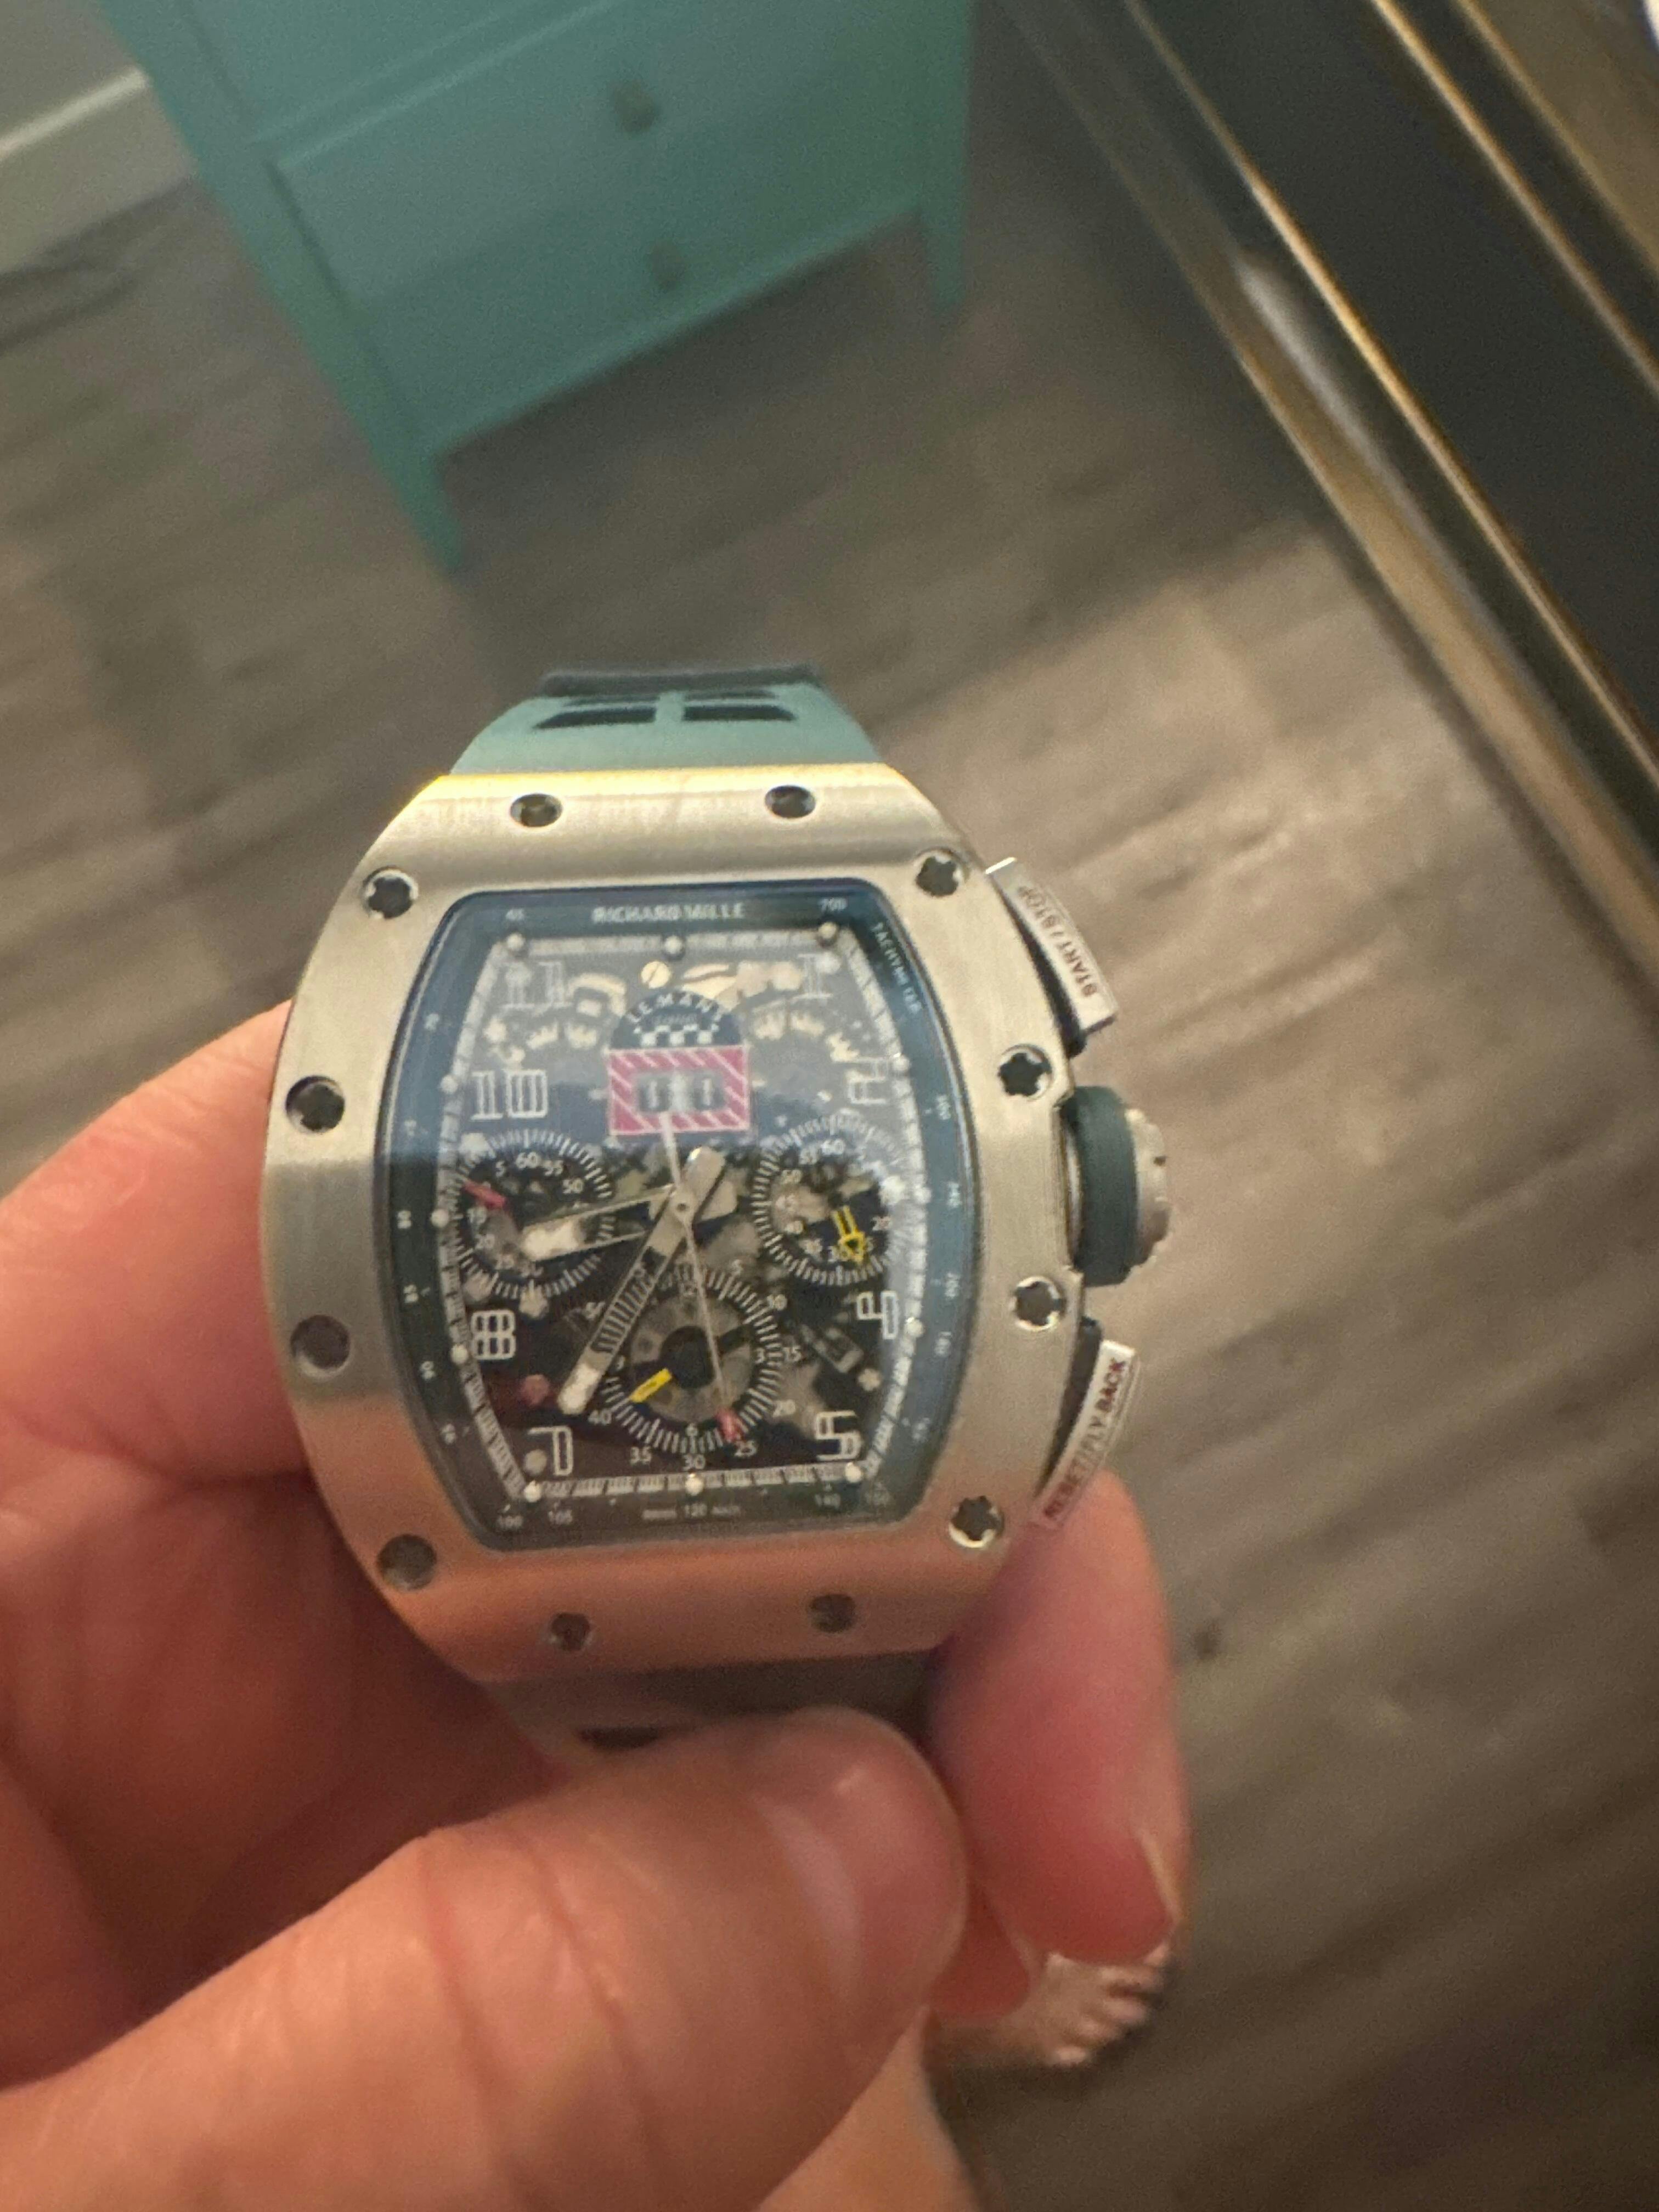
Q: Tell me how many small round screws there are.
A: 12